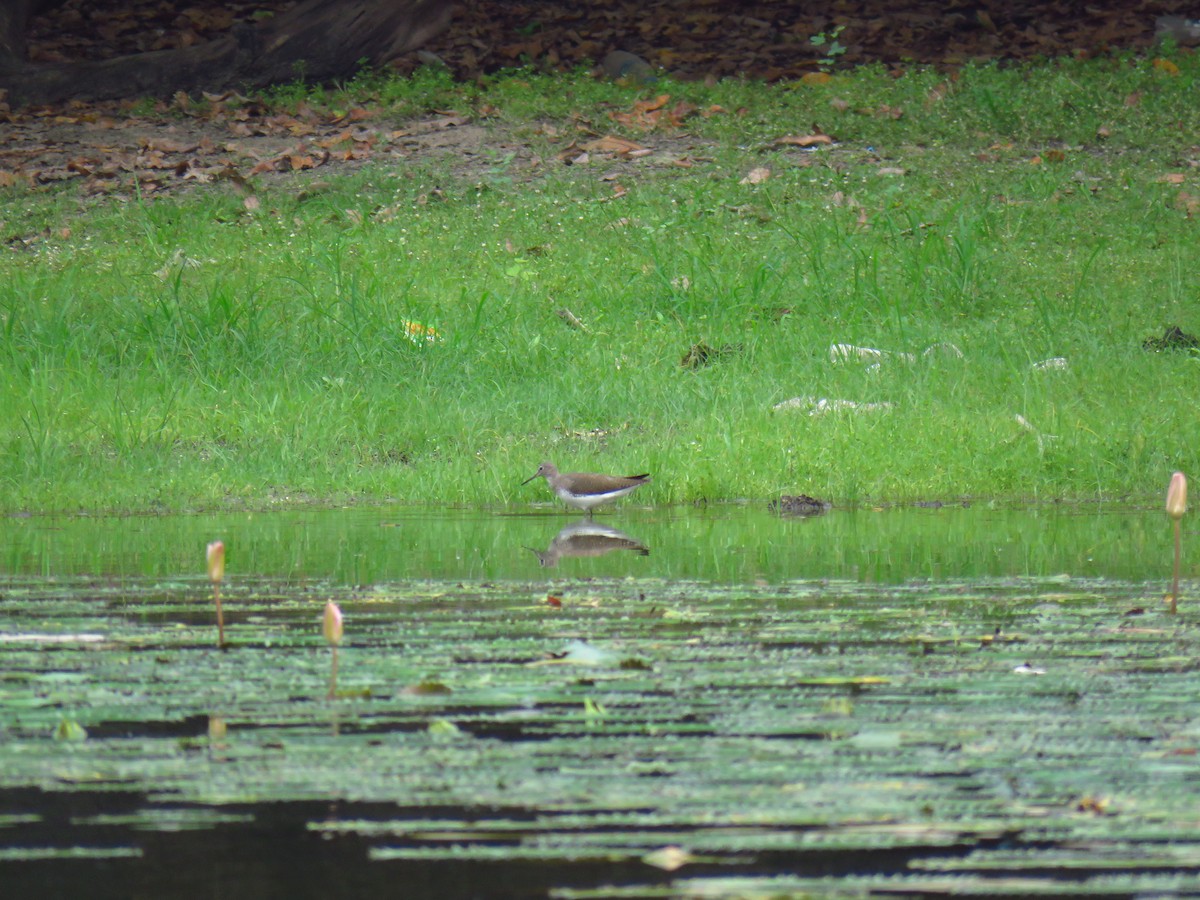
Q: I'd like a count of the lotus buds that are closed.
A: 3